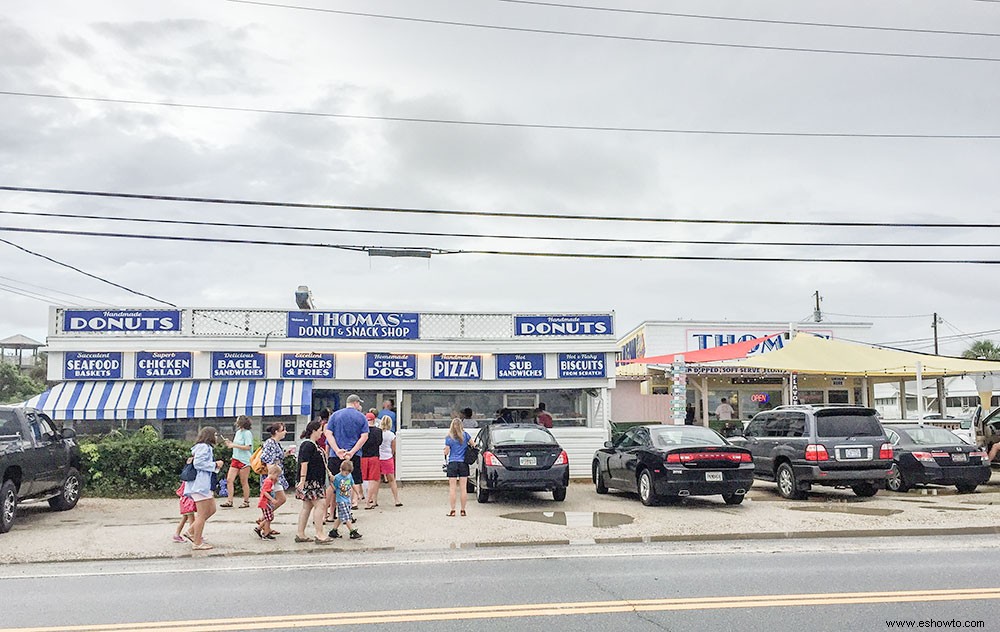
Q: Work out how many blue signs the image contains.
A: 11